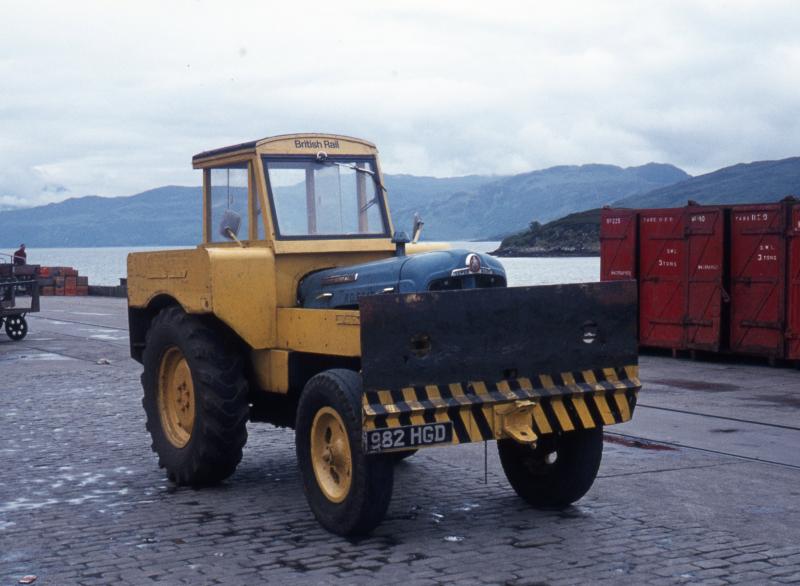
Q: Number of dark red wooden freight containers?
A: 3